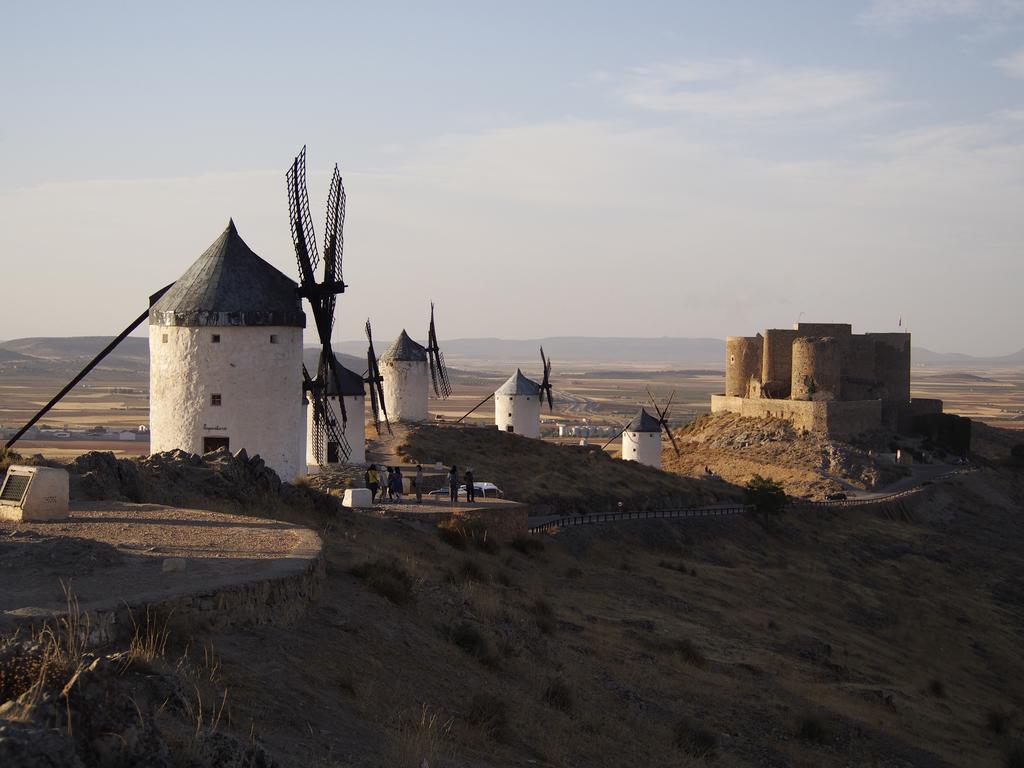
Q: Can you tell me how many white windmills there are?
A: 5